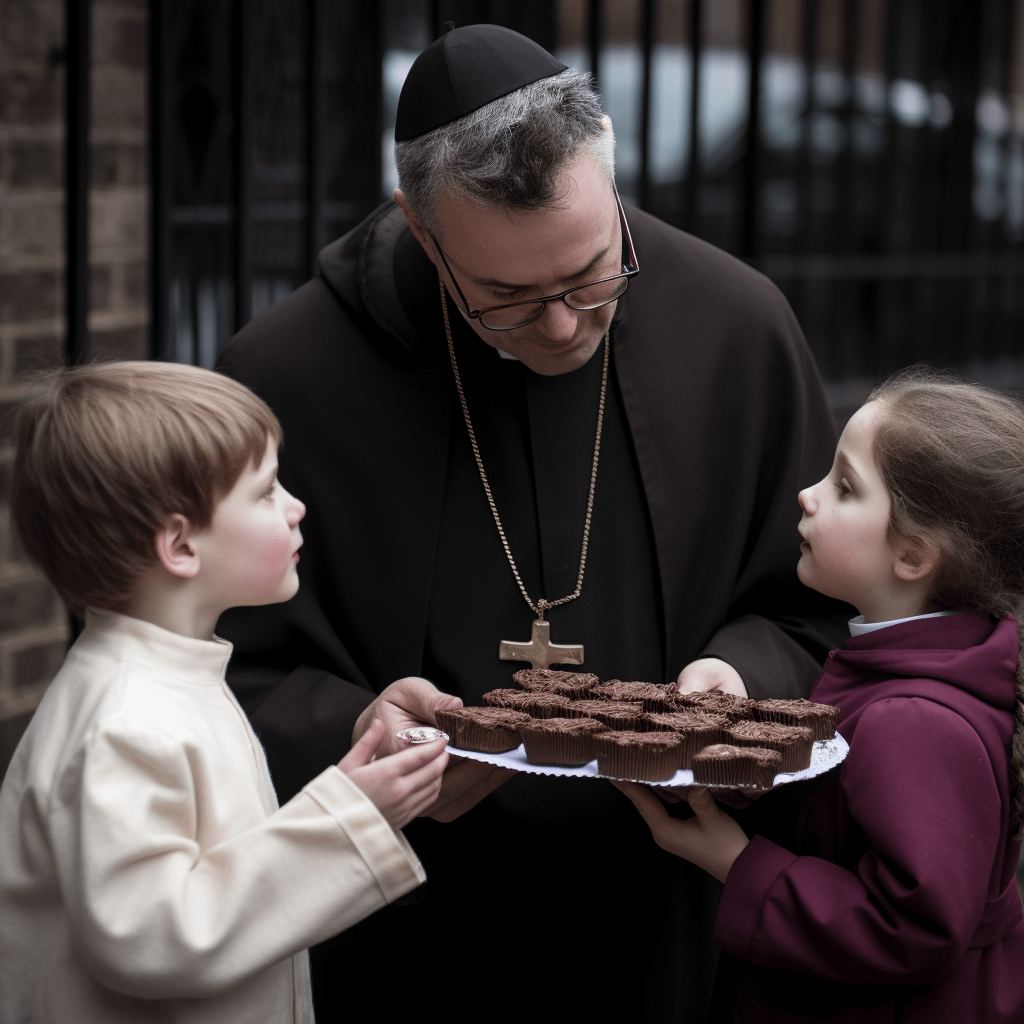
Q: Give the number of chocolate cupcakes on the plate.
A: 12